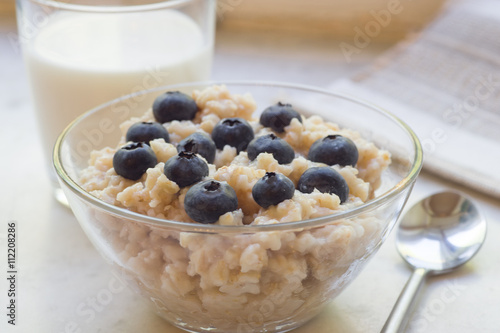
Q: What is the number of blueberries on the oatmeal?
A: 12